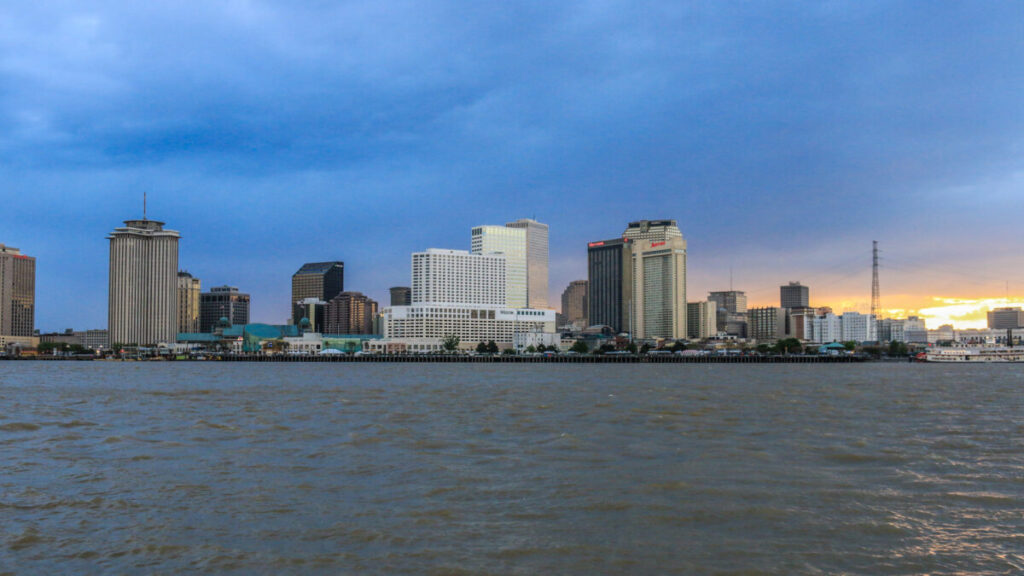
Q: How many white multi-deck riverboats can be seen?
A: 1